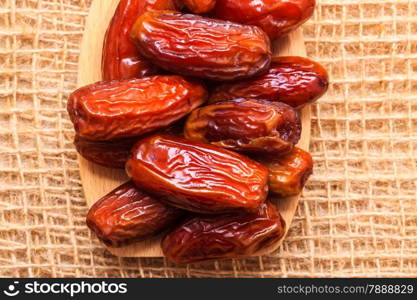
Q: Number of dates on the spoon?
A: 12